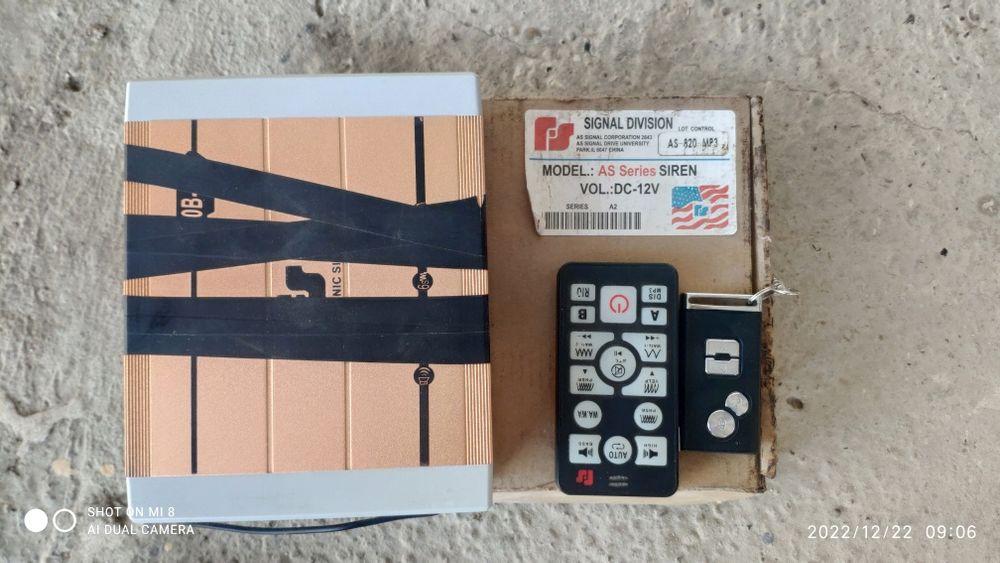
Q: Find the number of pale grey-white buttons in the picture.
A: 15